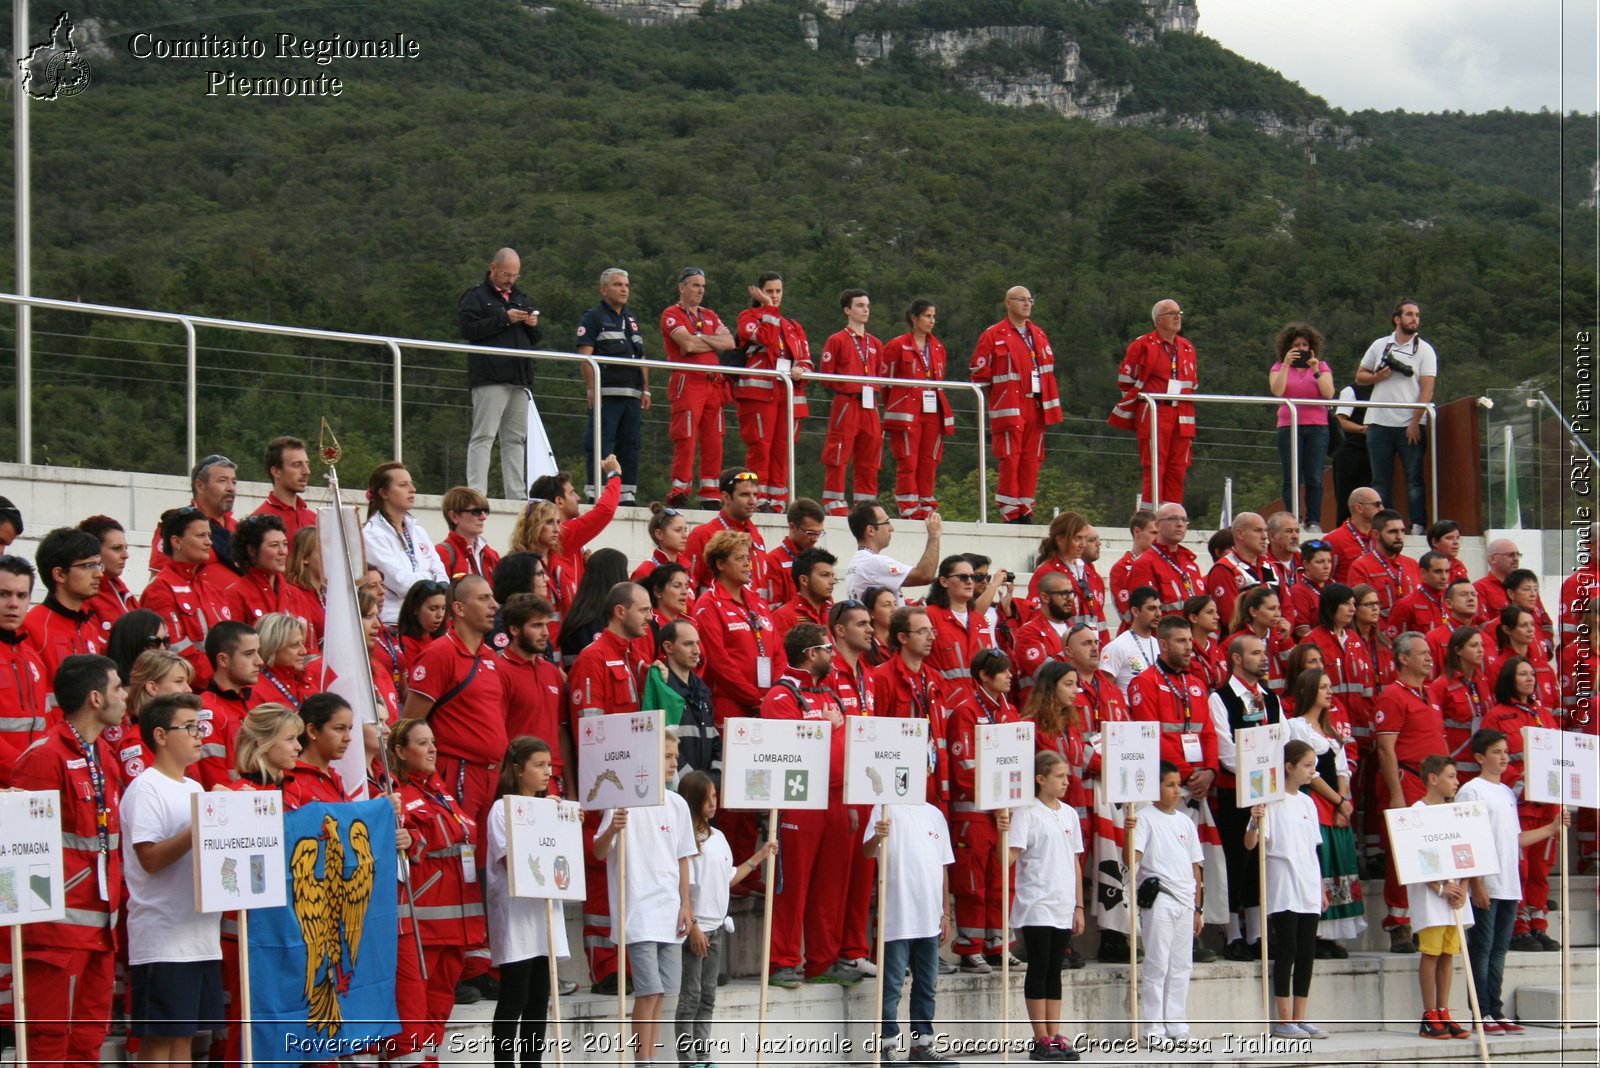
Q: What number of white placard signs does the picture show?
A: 11